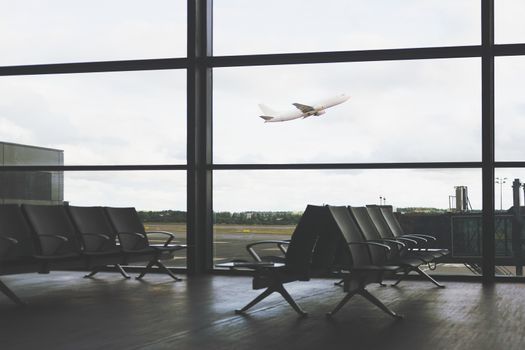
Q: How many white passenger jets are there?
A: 1